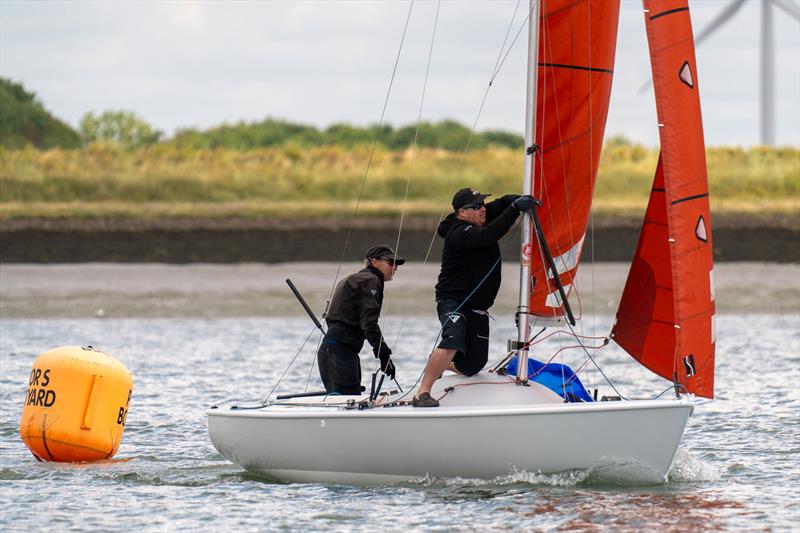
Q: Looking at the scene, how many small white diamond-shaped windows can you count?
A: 2